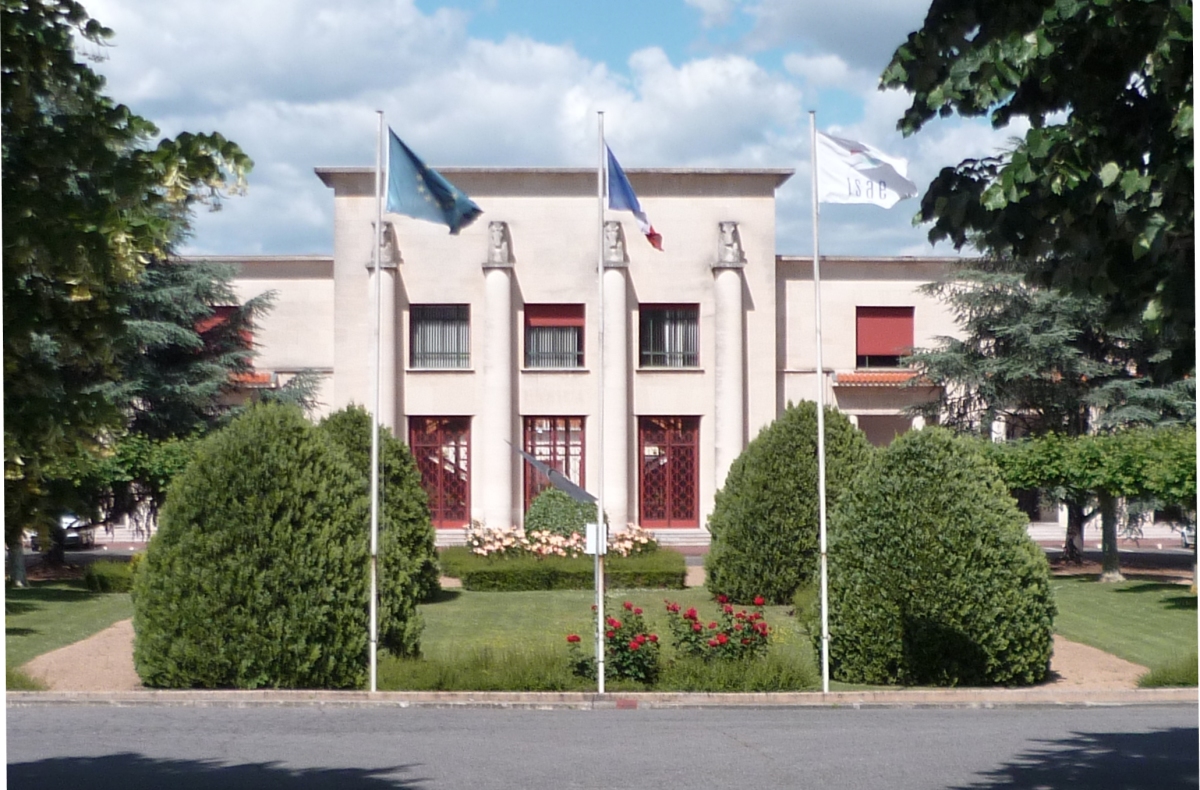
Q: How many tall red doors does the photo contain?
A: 3